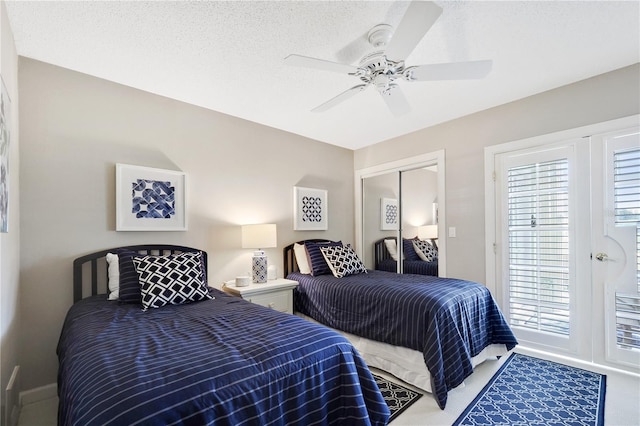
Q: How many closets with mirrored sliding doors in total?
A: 1